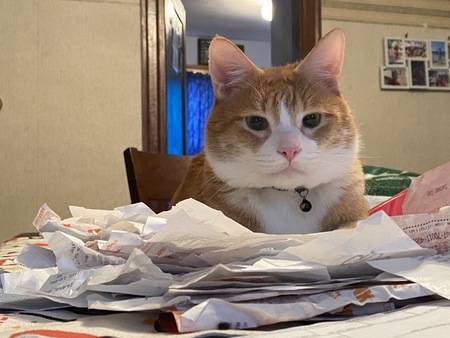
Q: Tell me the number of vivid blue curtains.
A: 1